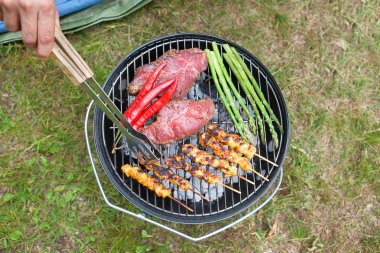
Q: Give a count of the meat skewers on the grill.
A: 6